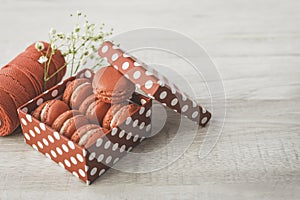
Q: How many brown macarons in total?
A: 7